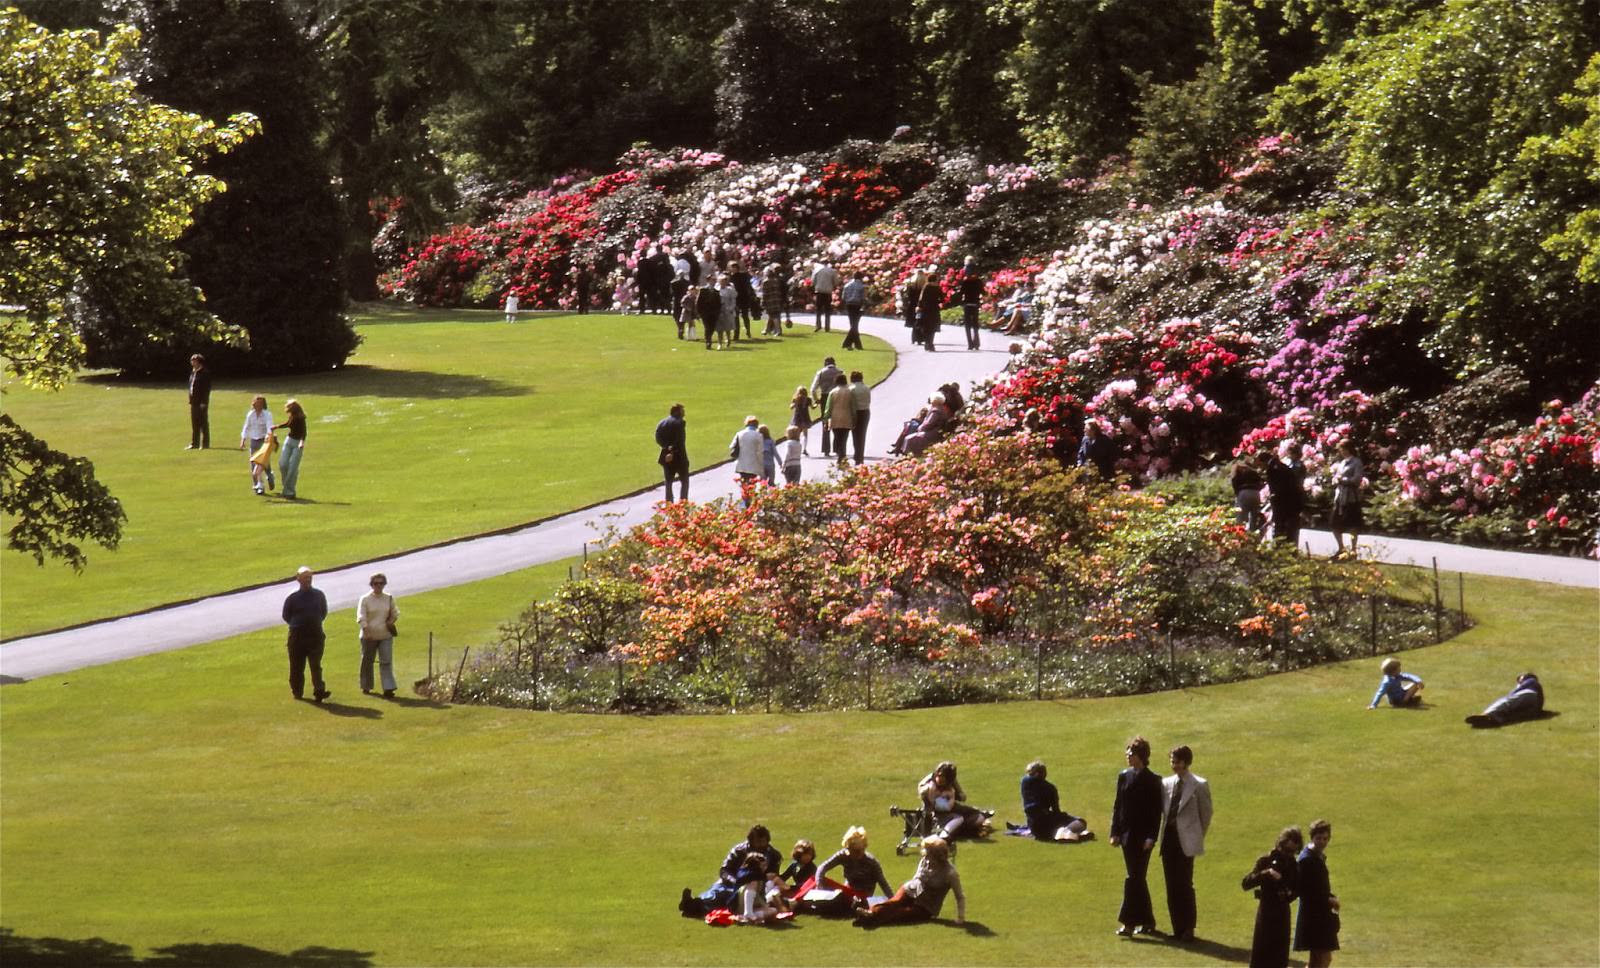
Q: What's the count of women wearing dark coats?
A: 2